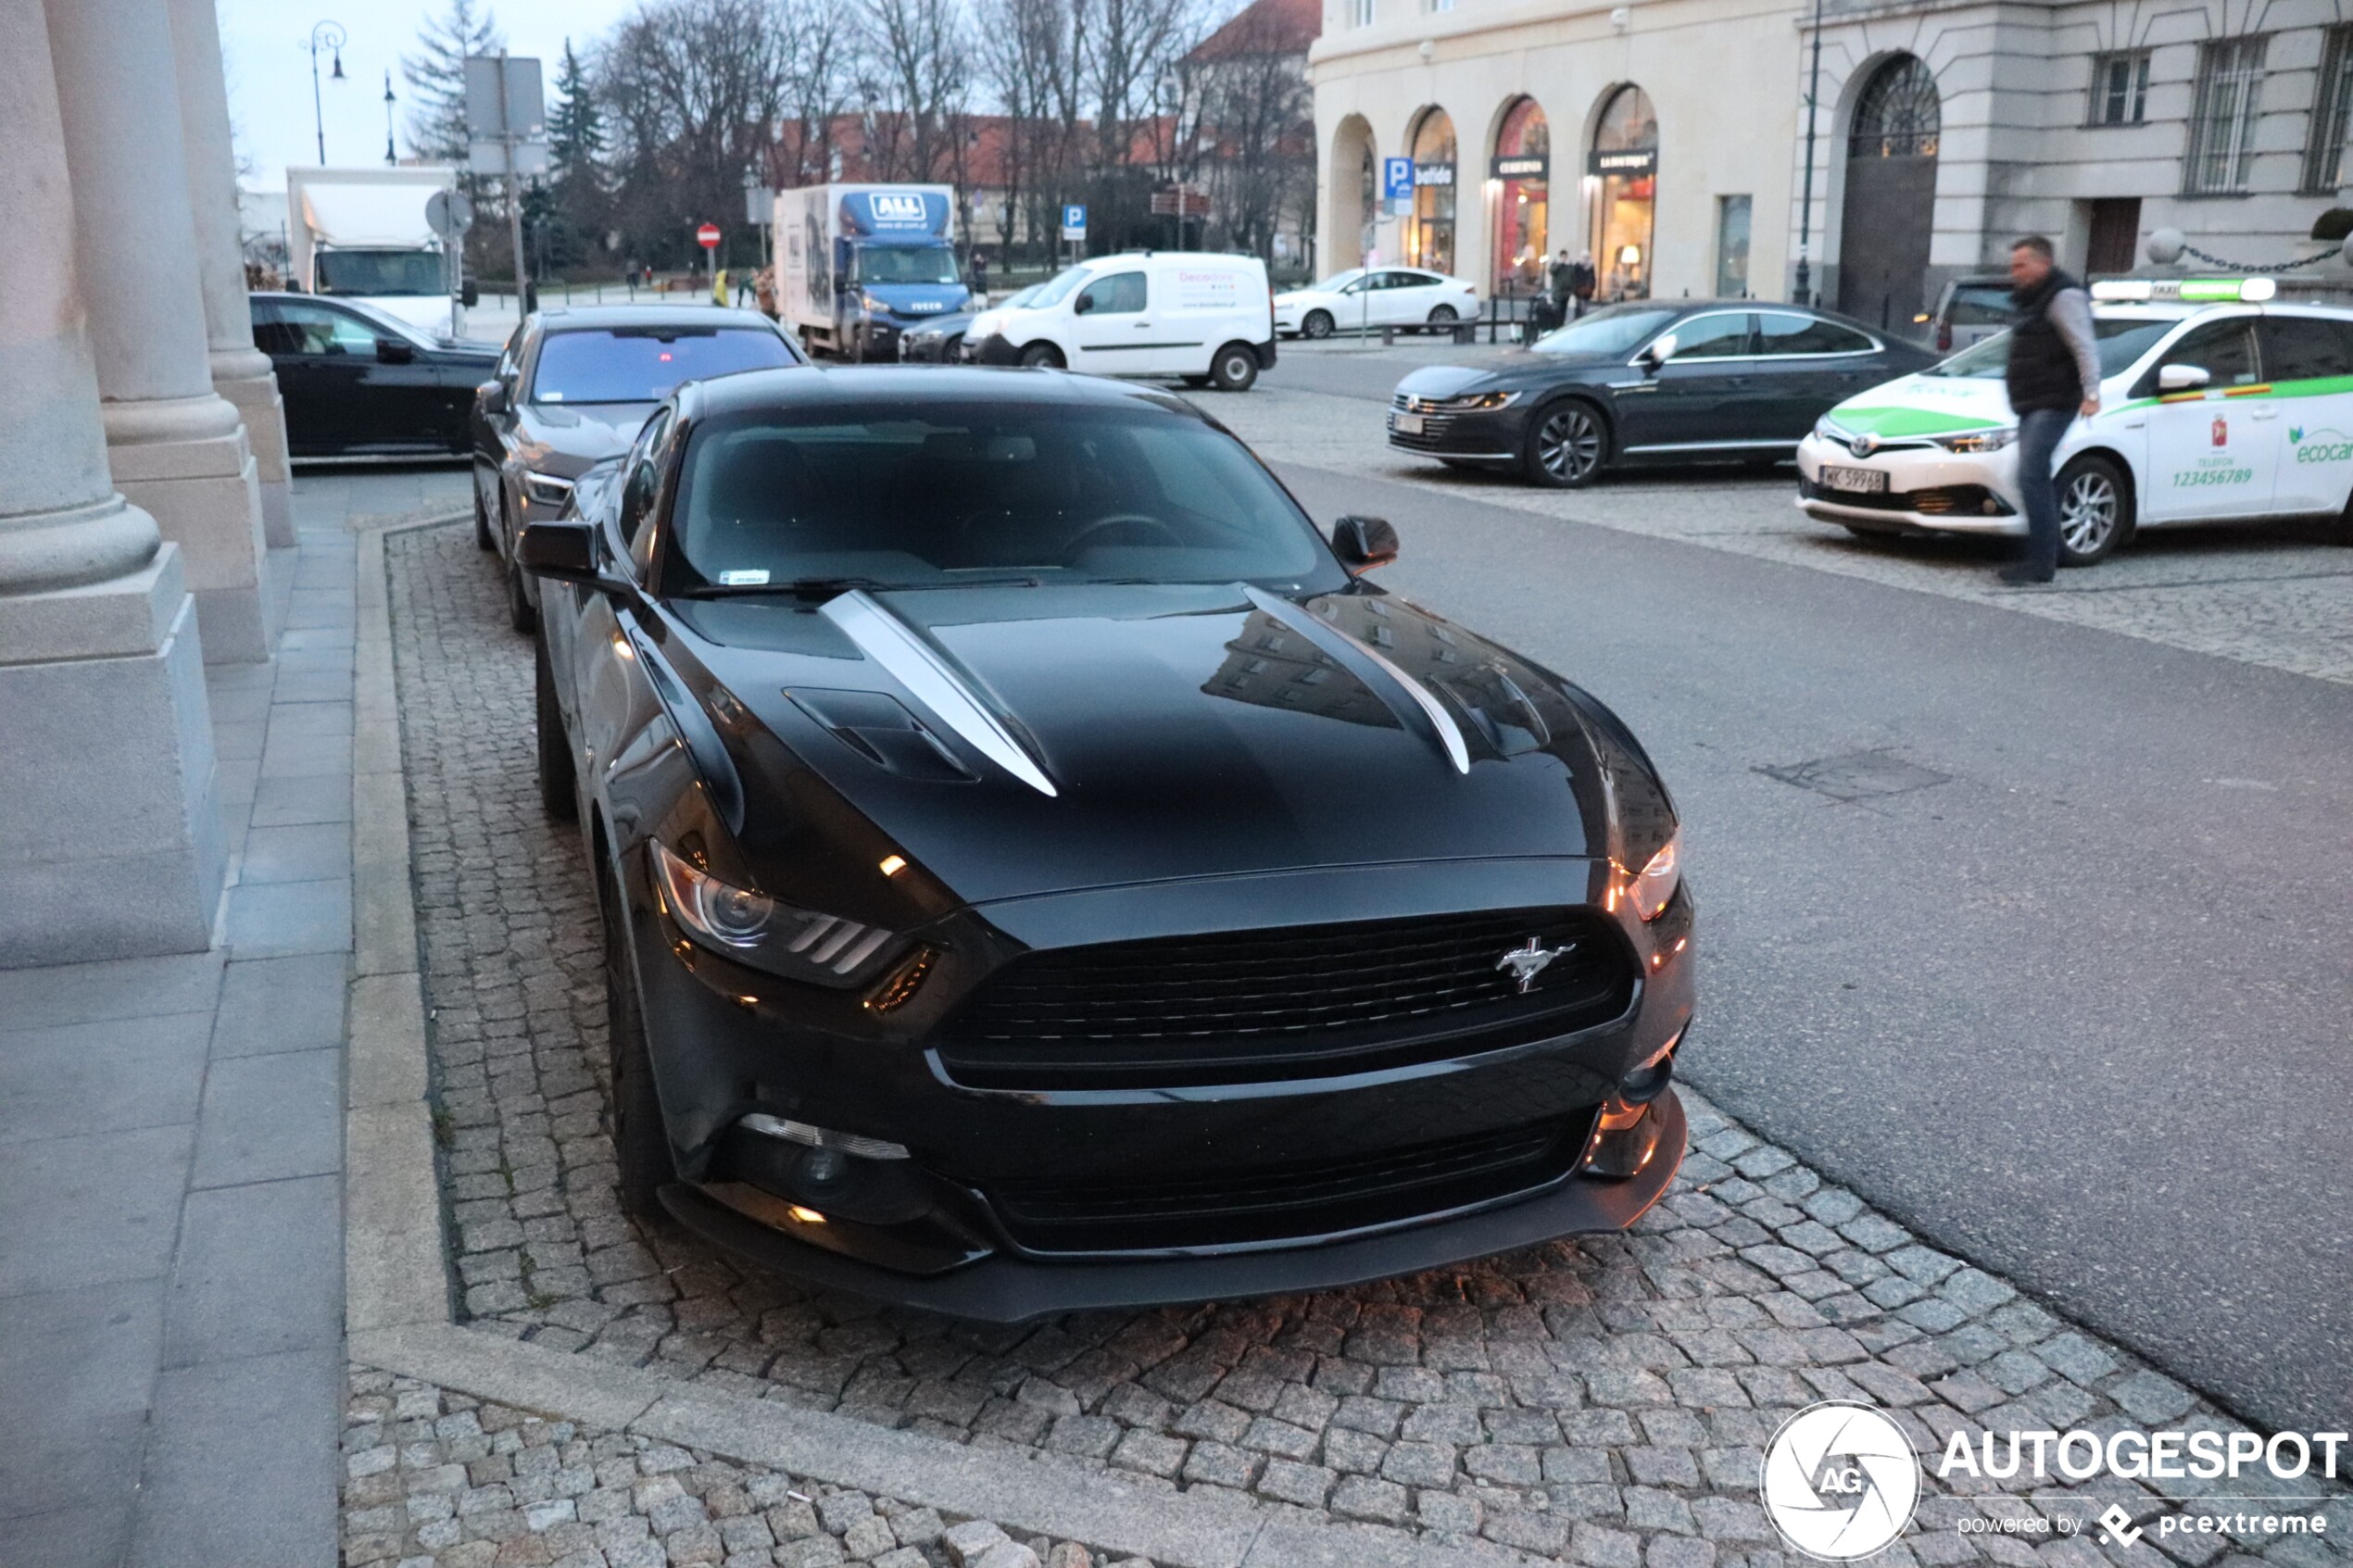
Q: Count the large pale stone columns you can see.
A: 3